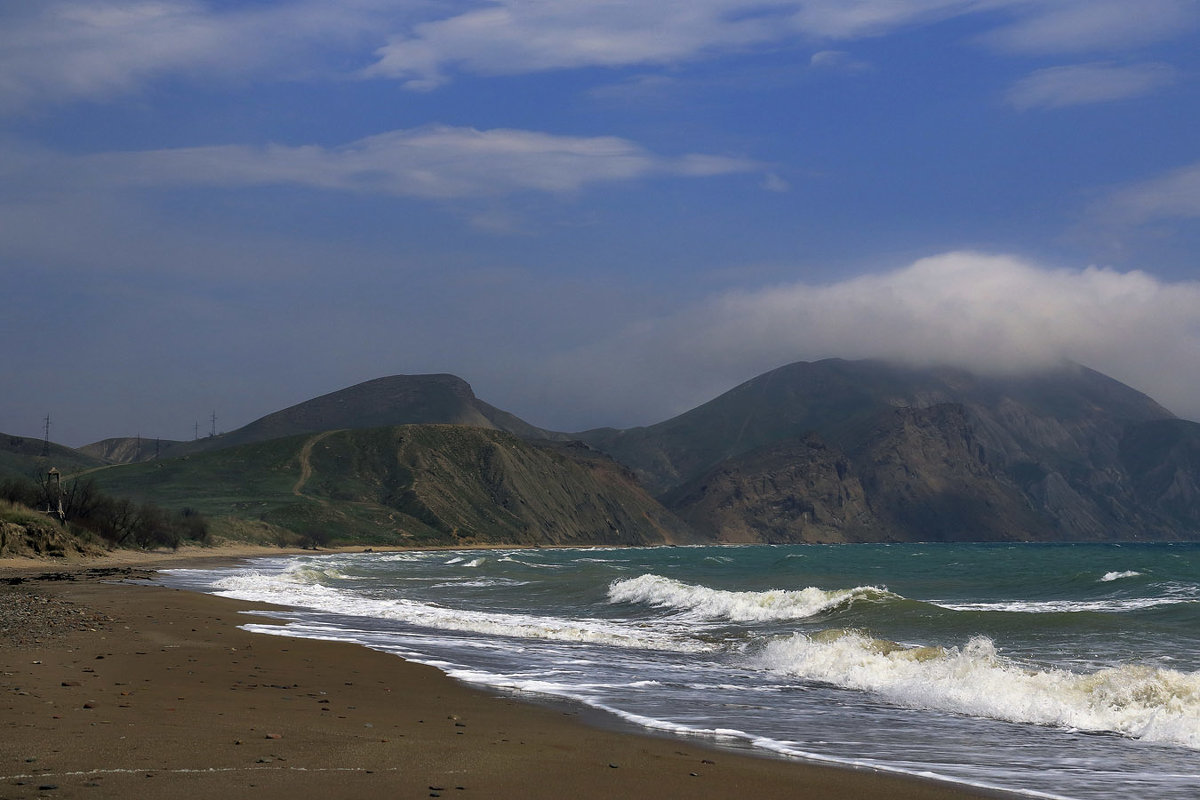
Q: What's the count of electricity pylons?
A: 5